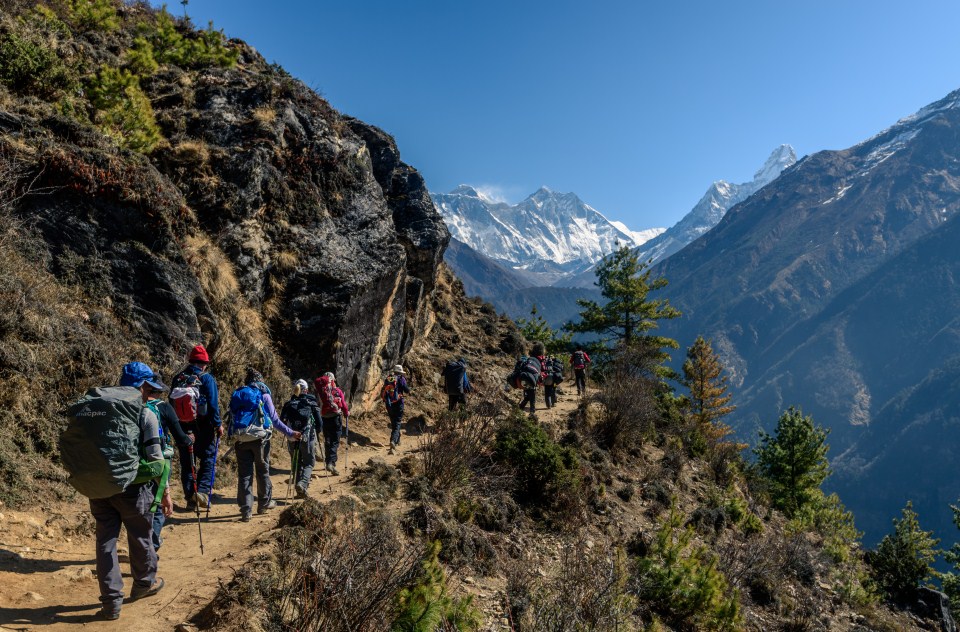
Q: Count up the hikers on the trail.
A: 11